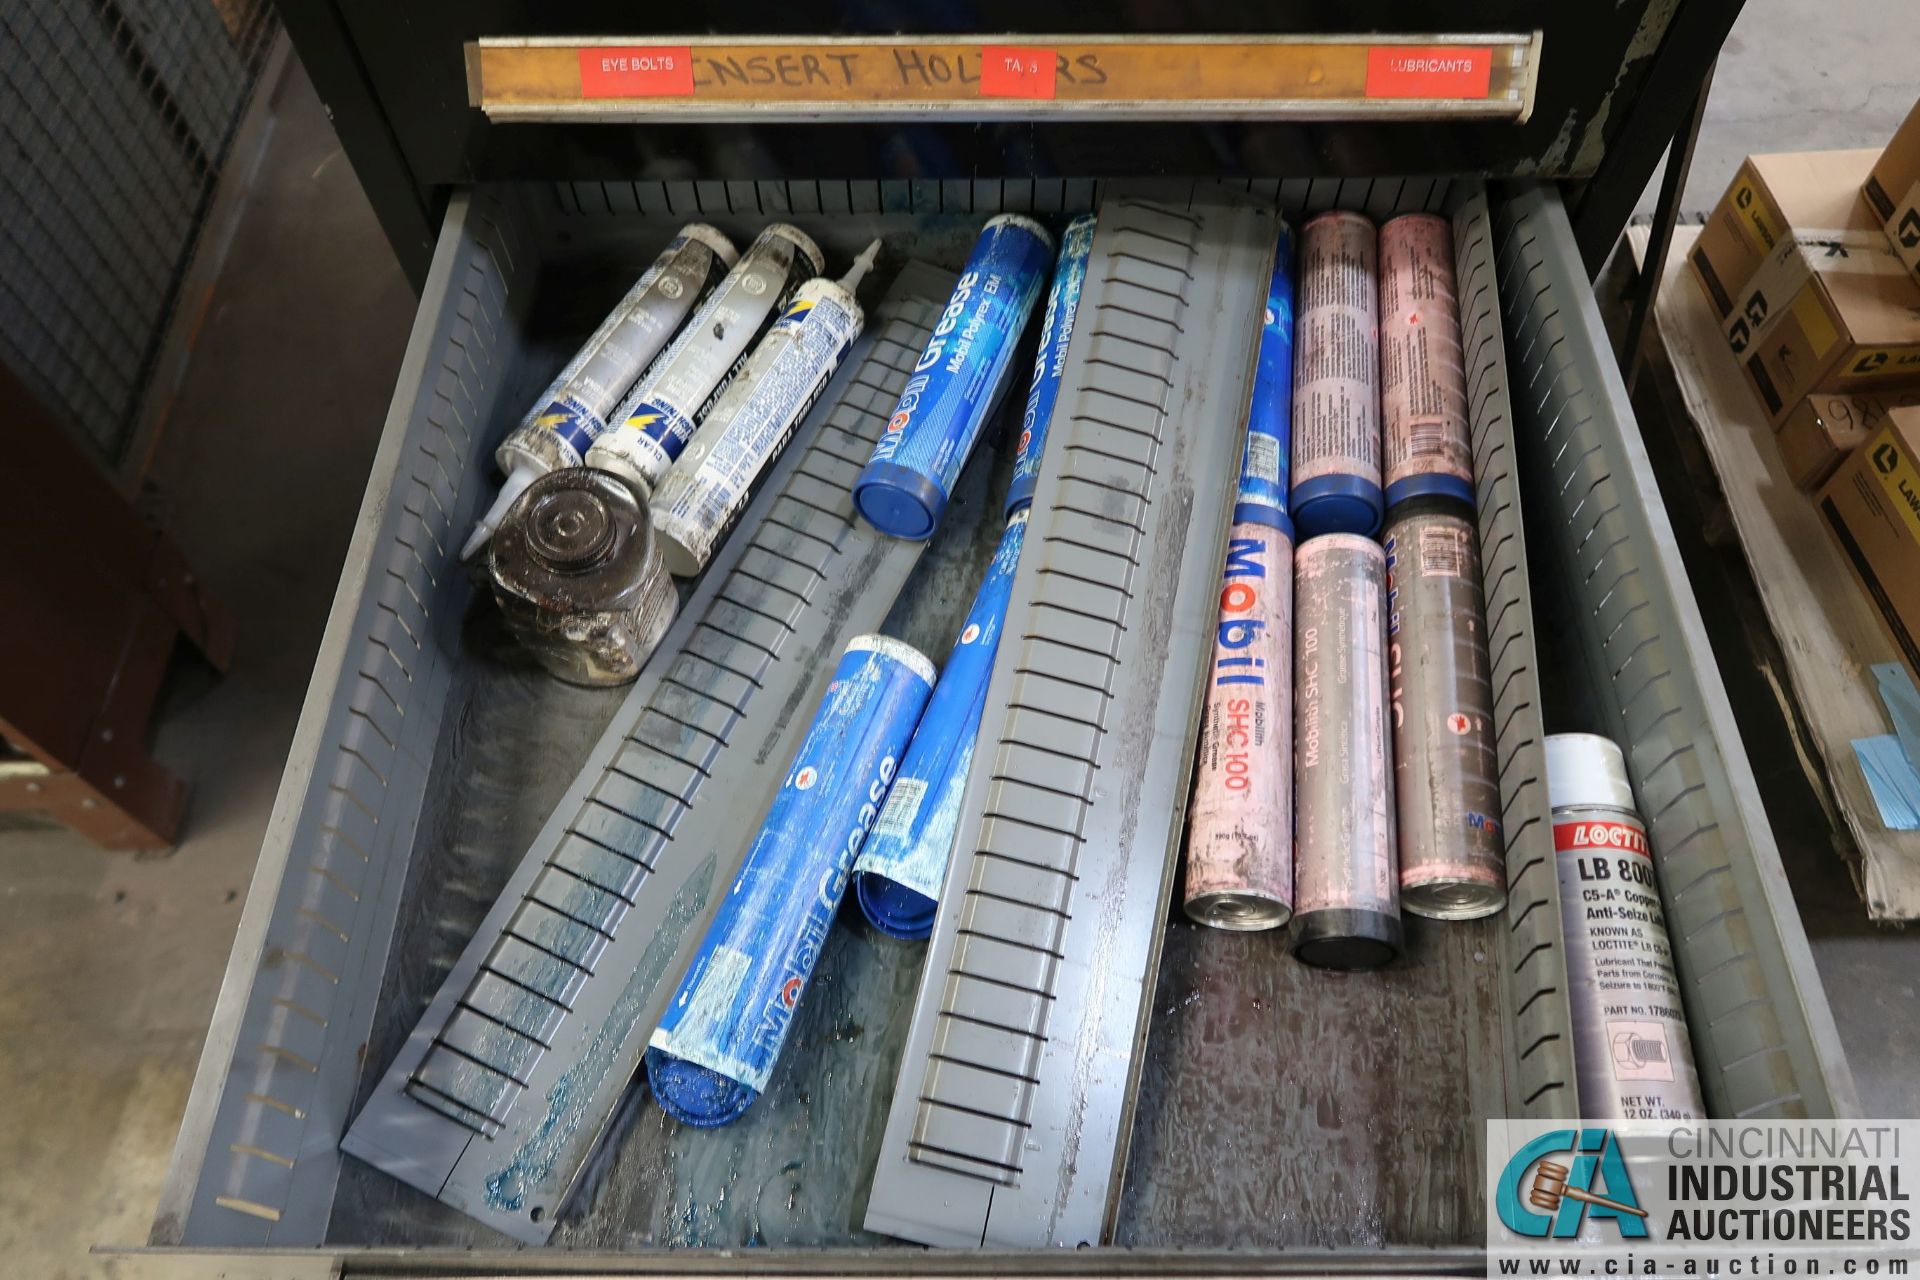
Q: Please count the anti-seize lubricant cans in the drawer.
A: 1